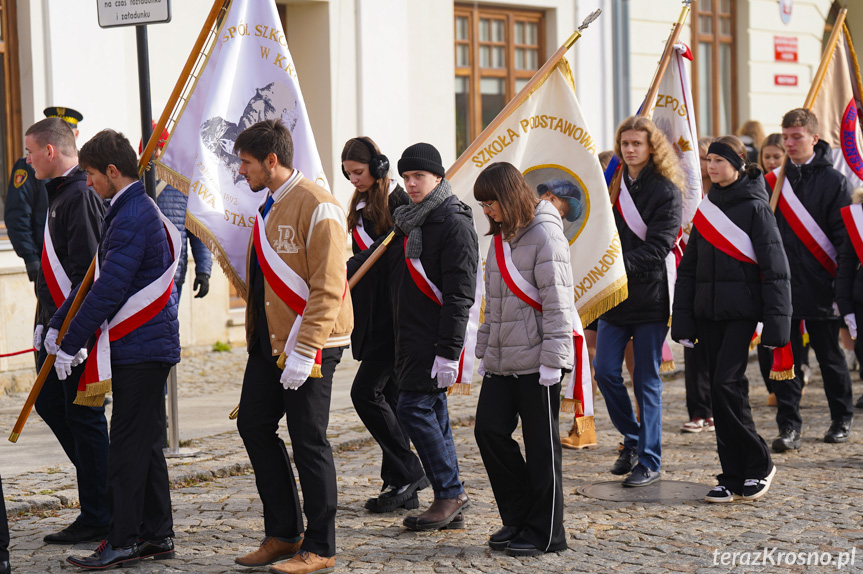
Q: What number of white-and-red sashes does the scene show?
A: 10